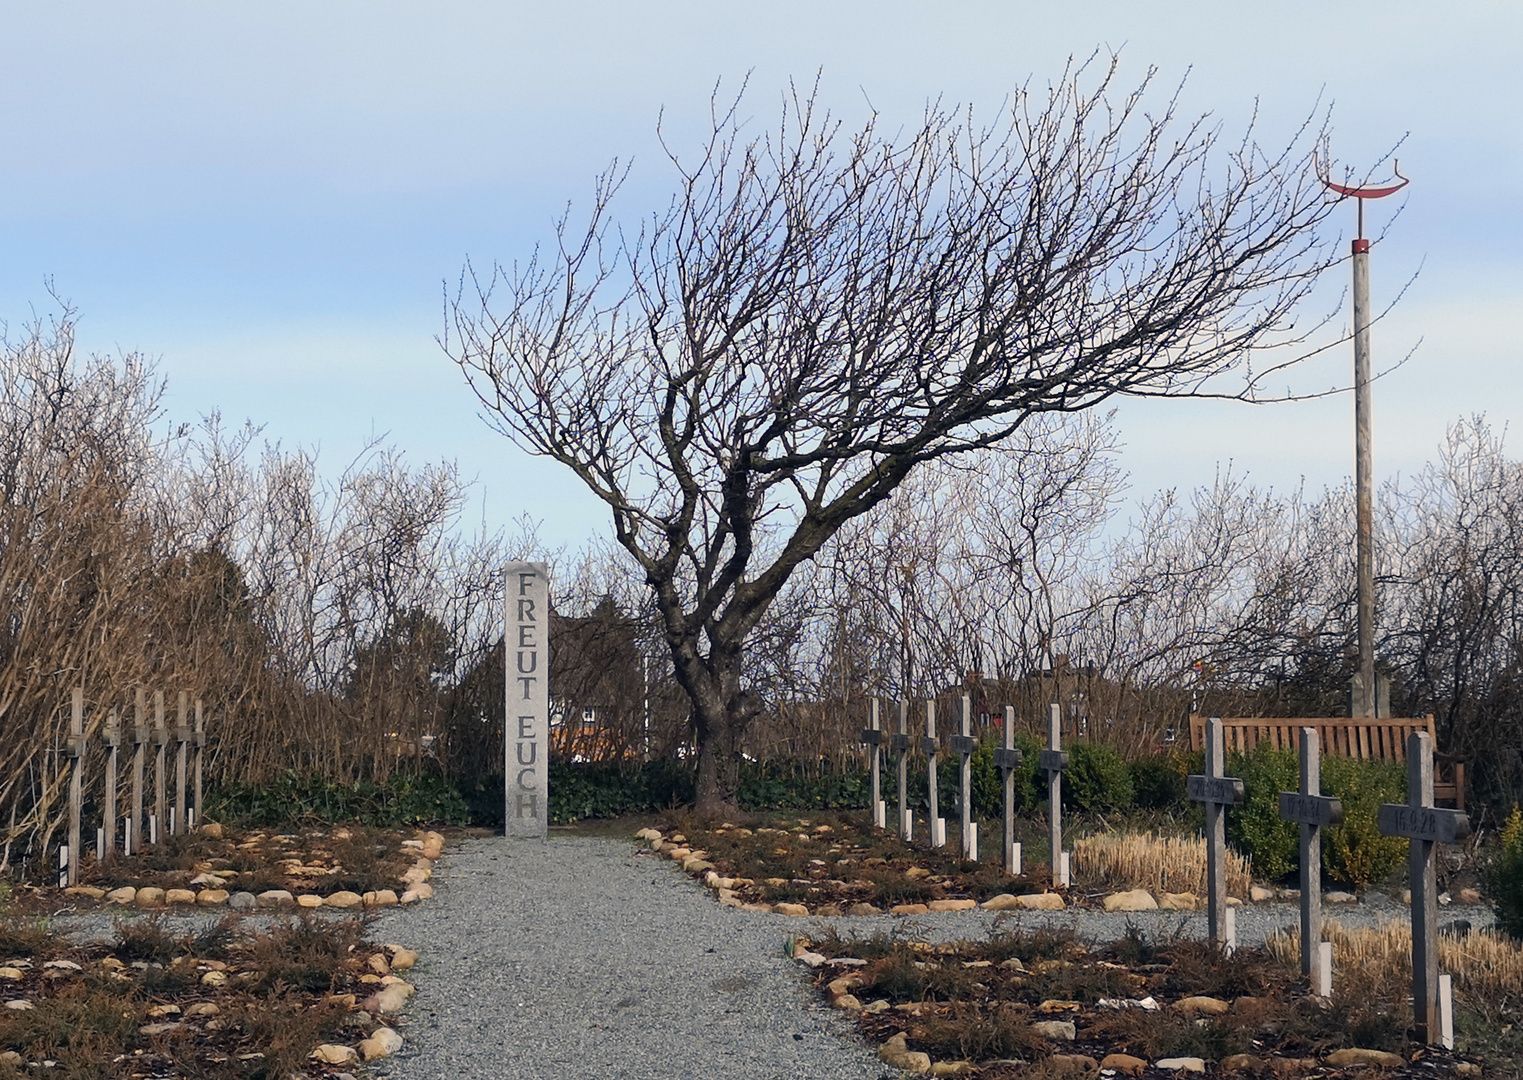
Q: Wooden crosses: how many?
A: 15